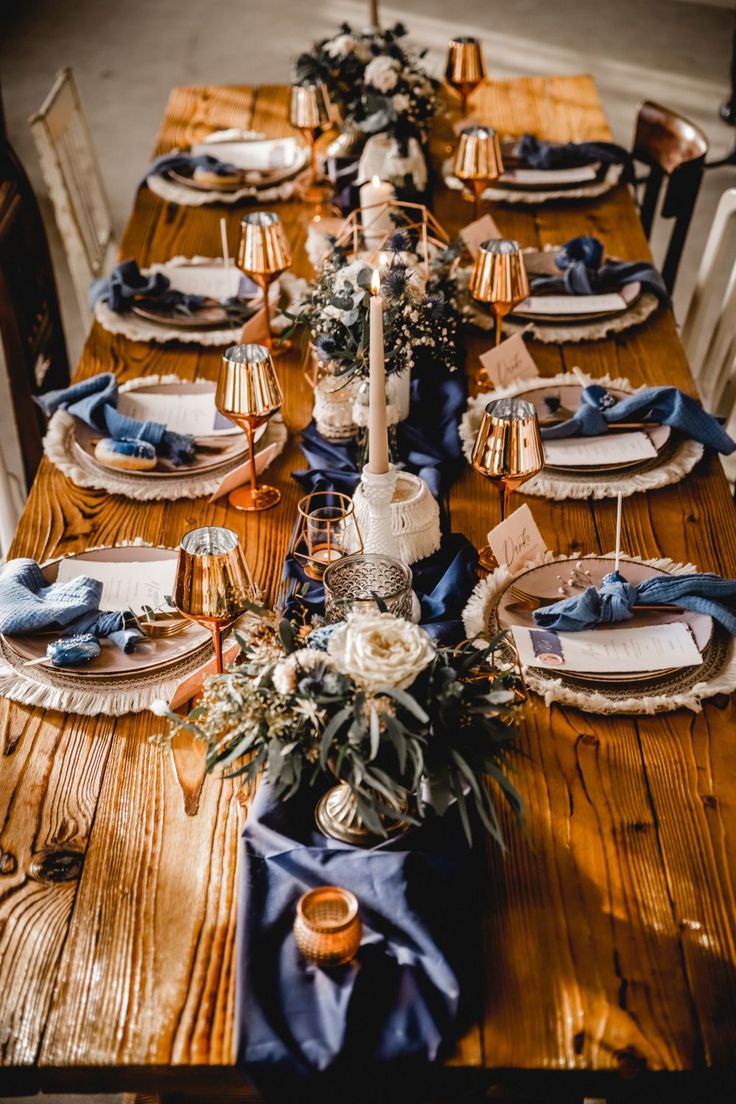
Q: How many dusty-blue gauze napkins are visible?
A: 8